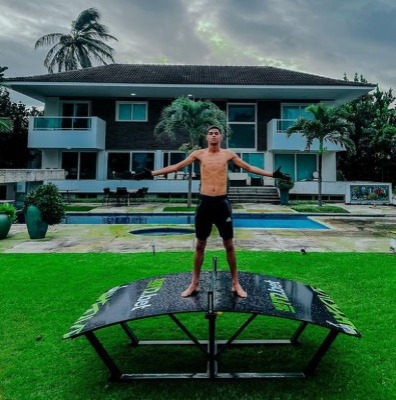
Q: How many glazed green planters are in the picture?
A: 3